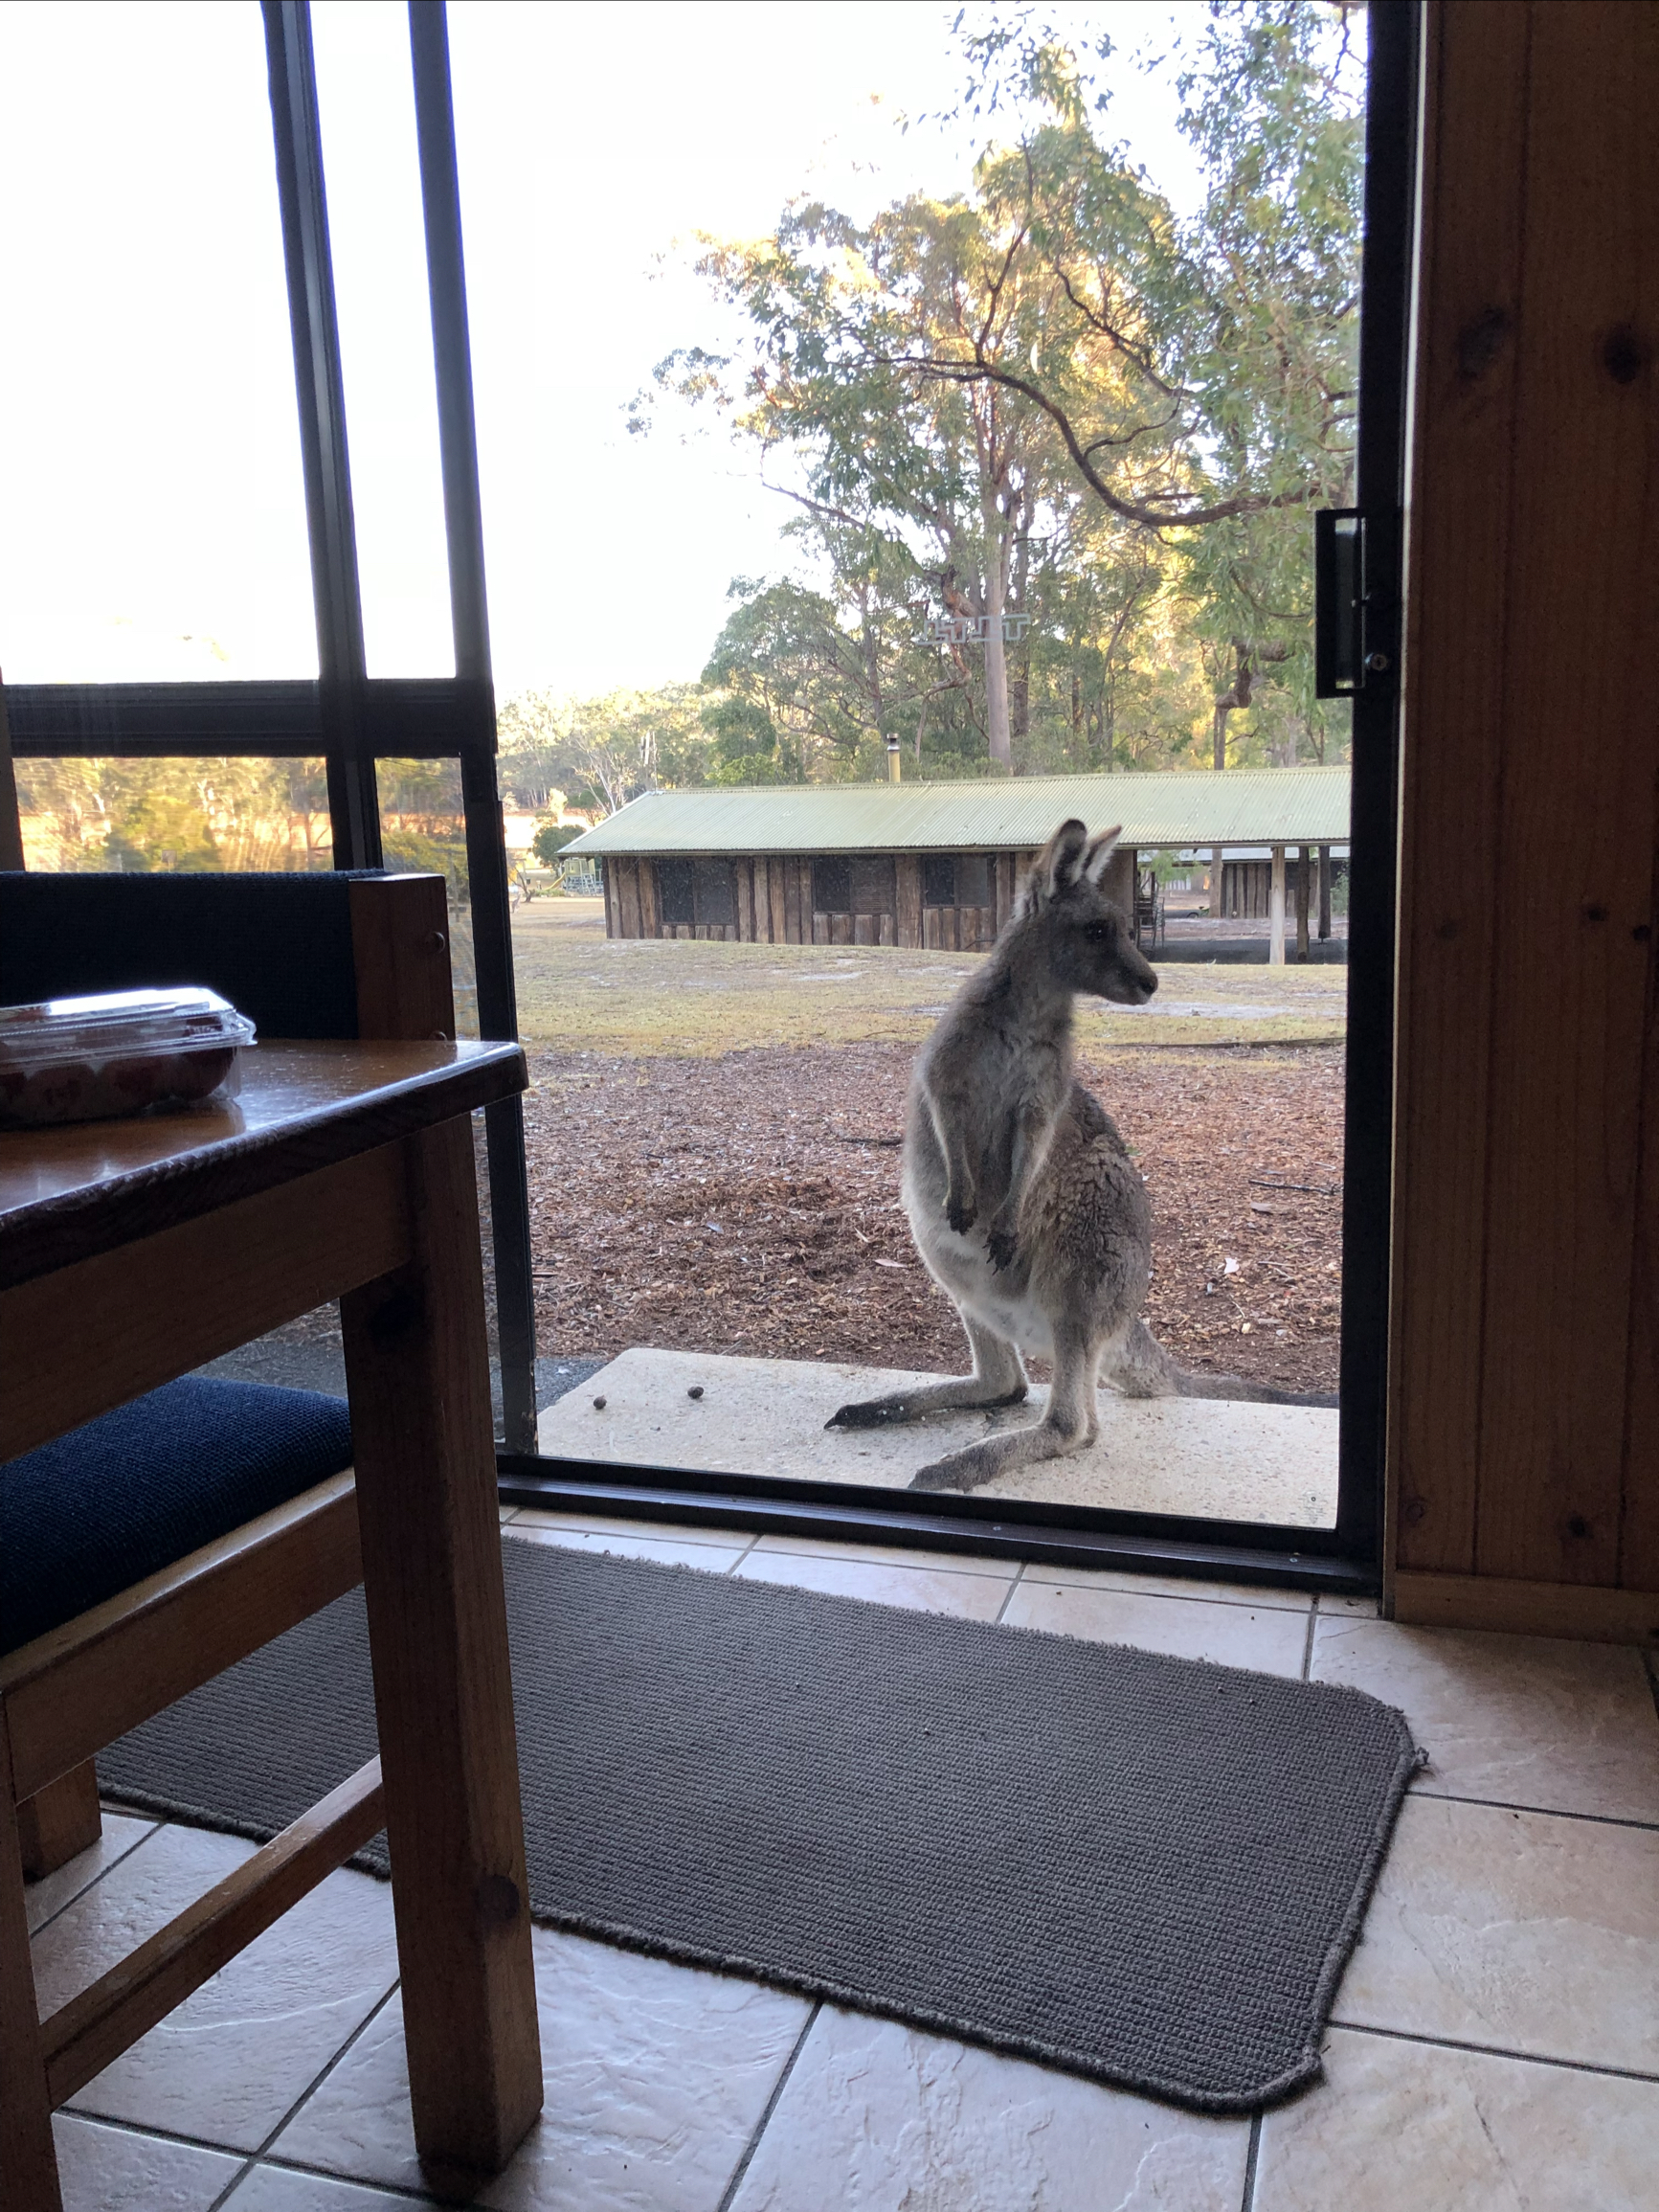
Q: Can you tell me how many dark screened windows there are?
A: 3